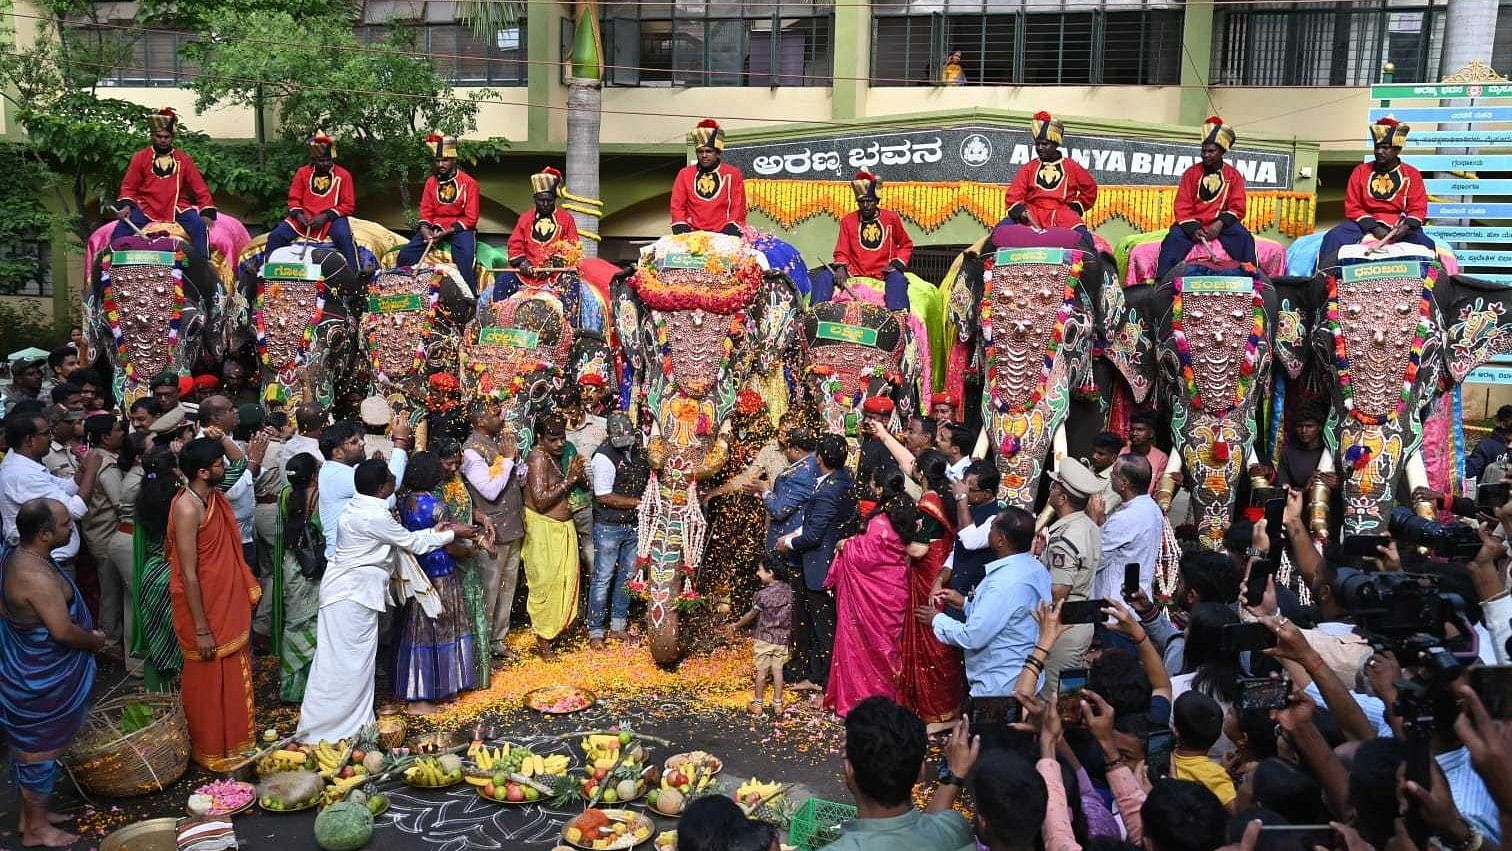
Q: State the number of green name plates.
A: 9